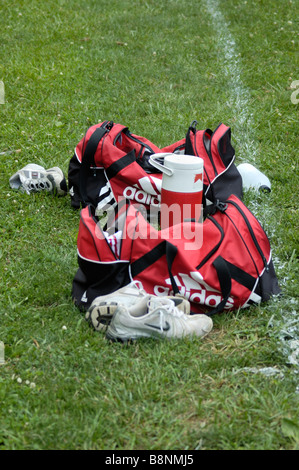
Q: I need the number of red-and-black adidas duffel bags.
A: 2